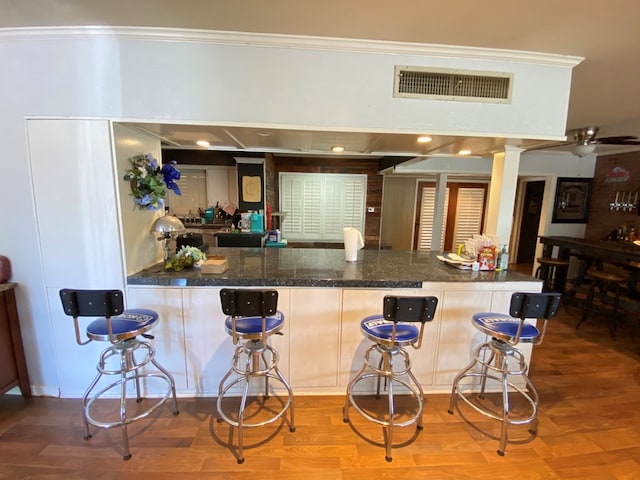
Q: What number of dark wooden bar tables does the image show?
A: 1